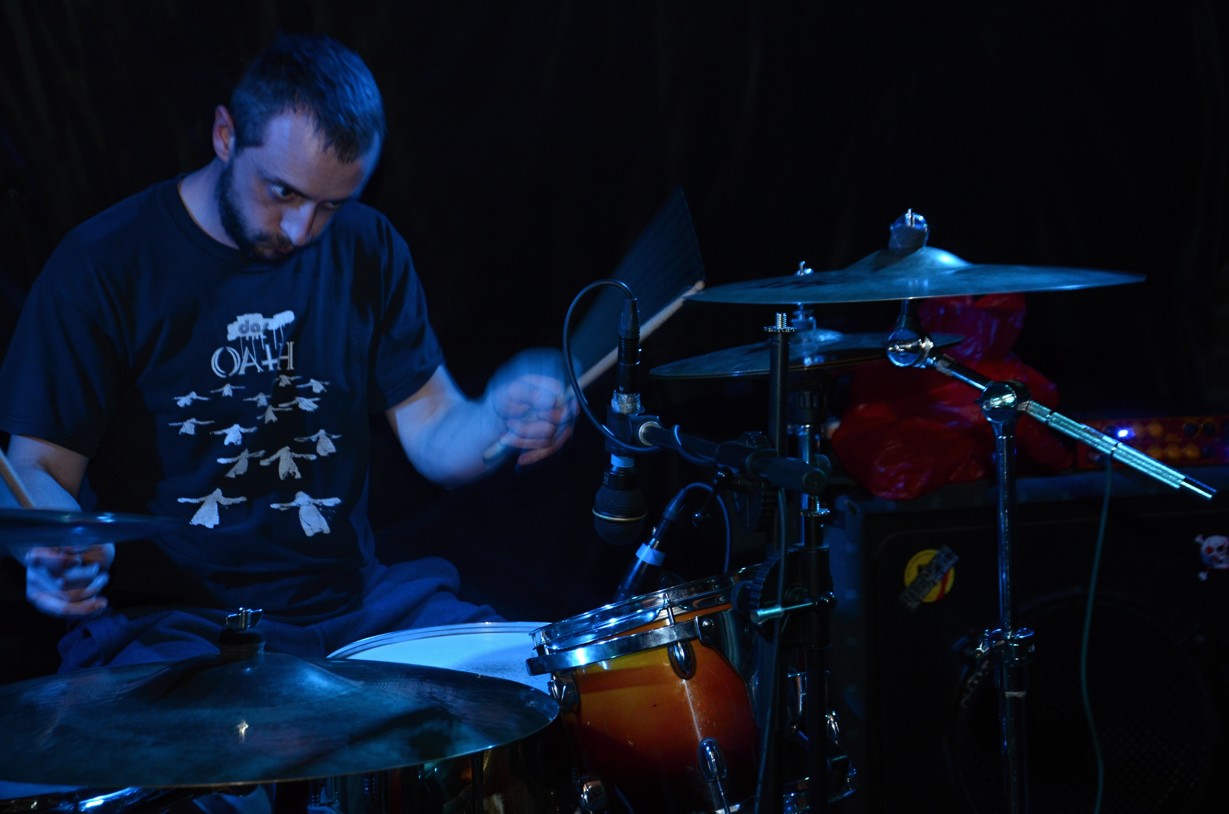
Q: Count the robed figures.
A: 14